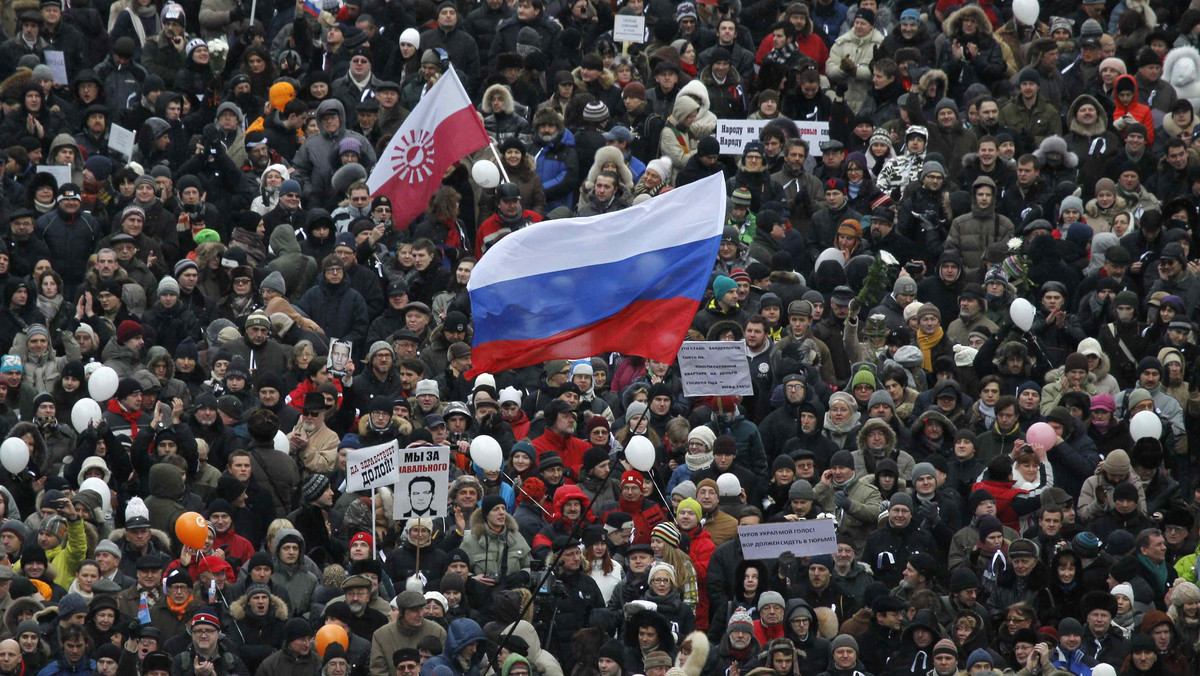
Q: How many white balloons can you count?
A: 12